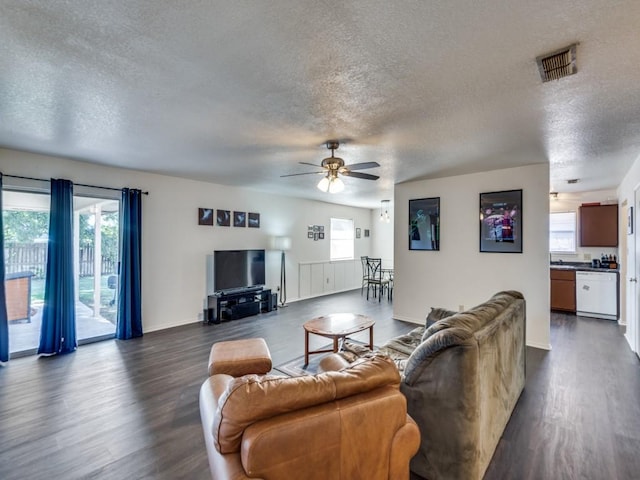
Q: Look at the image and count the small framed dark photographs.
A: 4